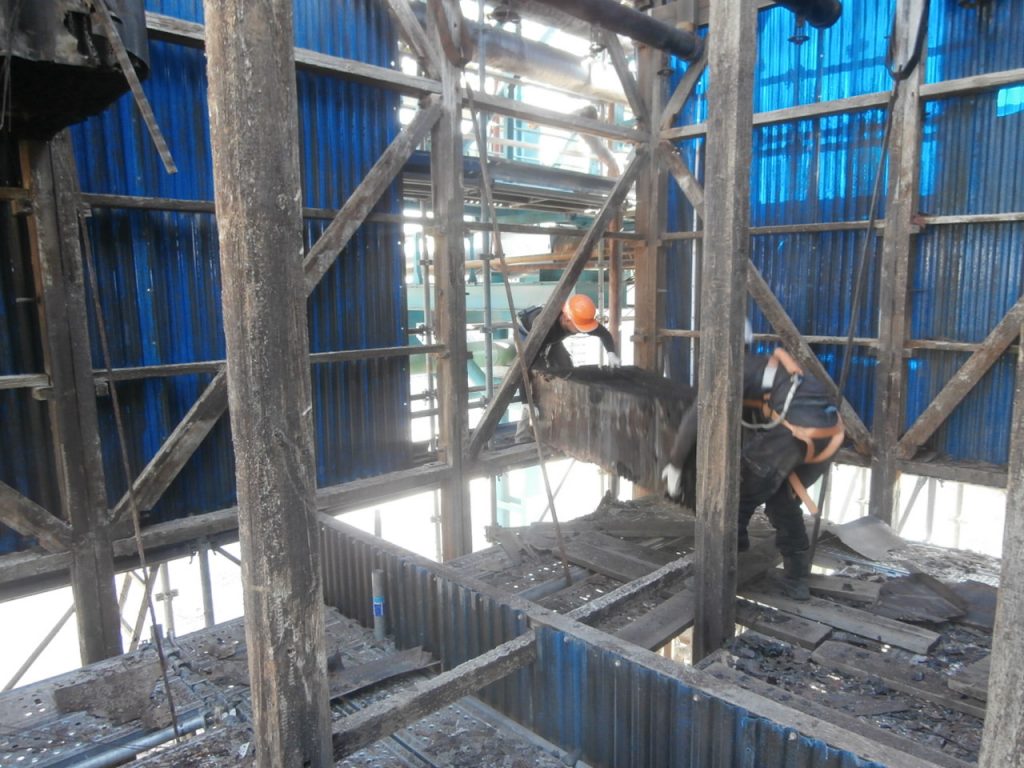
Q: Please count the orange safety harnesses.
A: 1